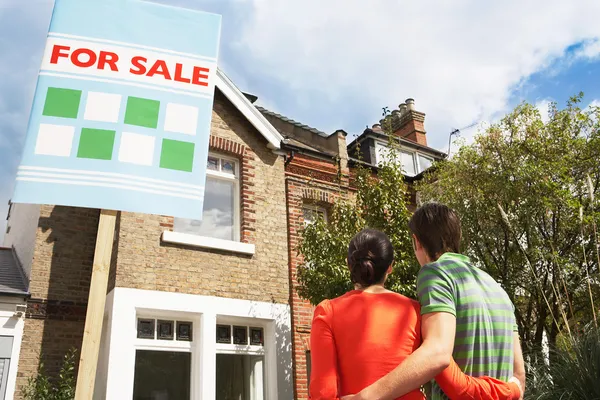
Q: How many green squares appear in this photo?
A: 4